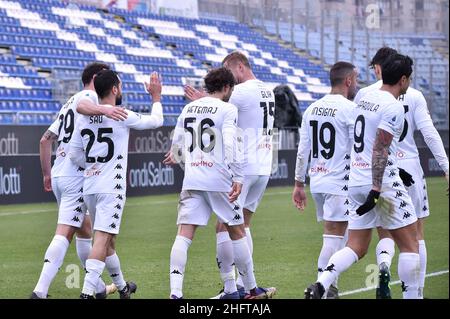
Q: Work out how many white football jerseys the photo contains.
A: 7